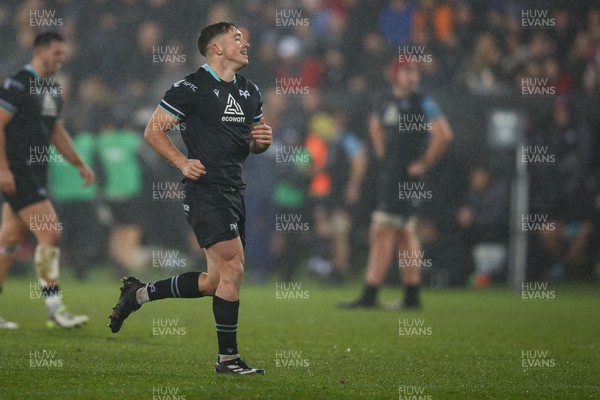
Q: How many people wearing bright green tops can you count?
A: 2